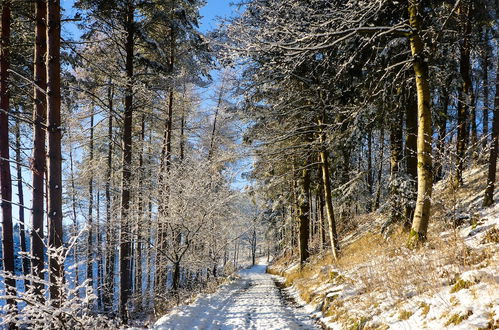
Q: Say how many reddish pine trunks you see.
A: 3